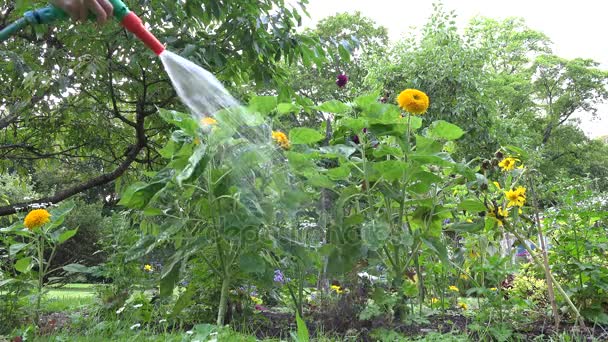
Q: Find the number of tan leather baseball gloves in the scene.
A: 0